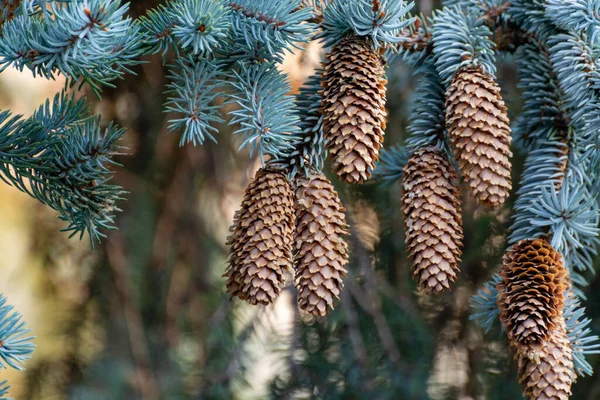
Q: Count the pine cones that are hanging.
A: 7